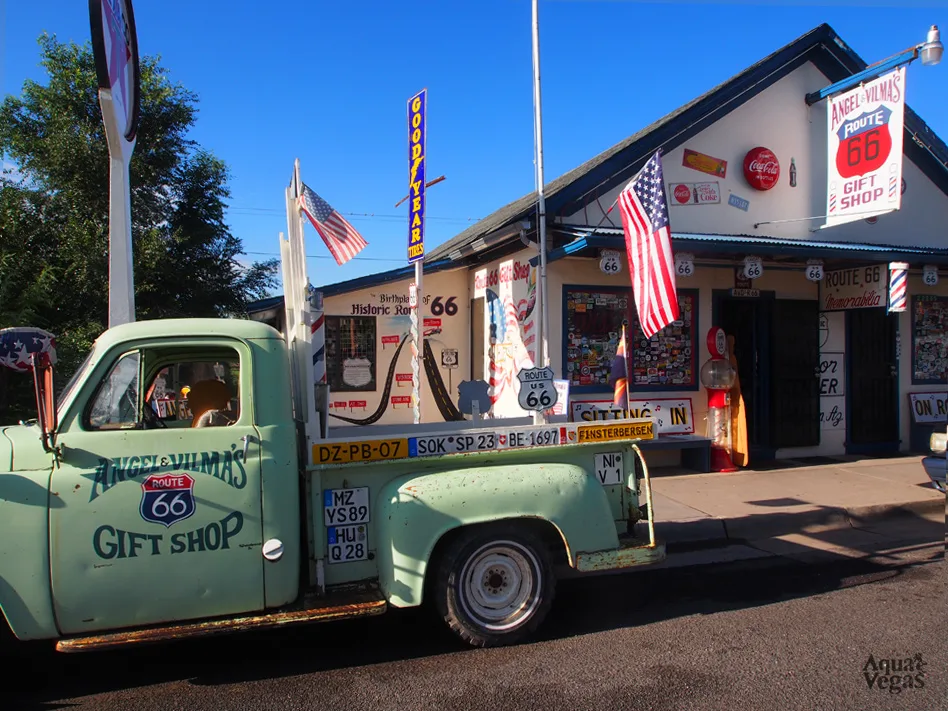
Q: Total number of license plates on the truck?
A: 7